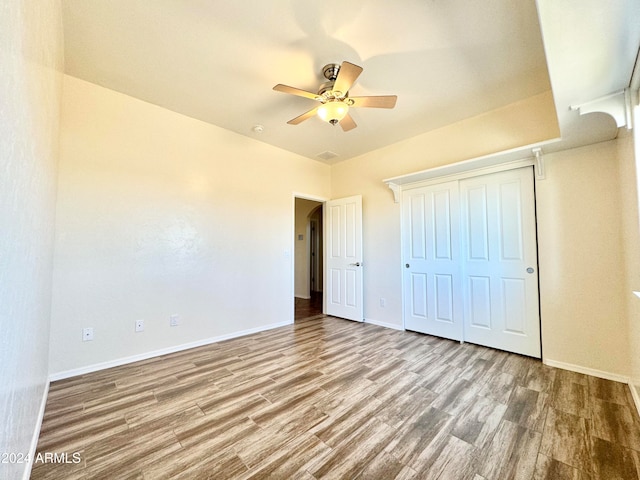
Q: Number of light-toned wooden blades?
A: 5